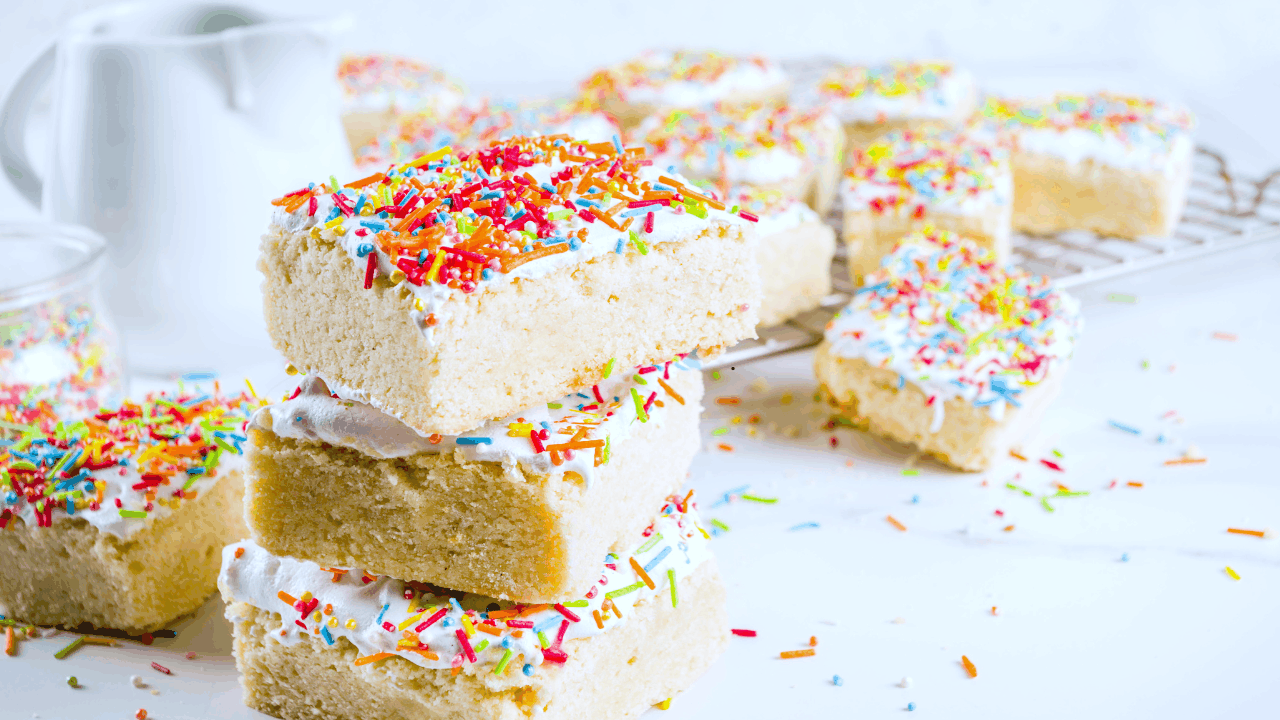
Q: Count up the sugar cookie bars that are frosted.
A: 13